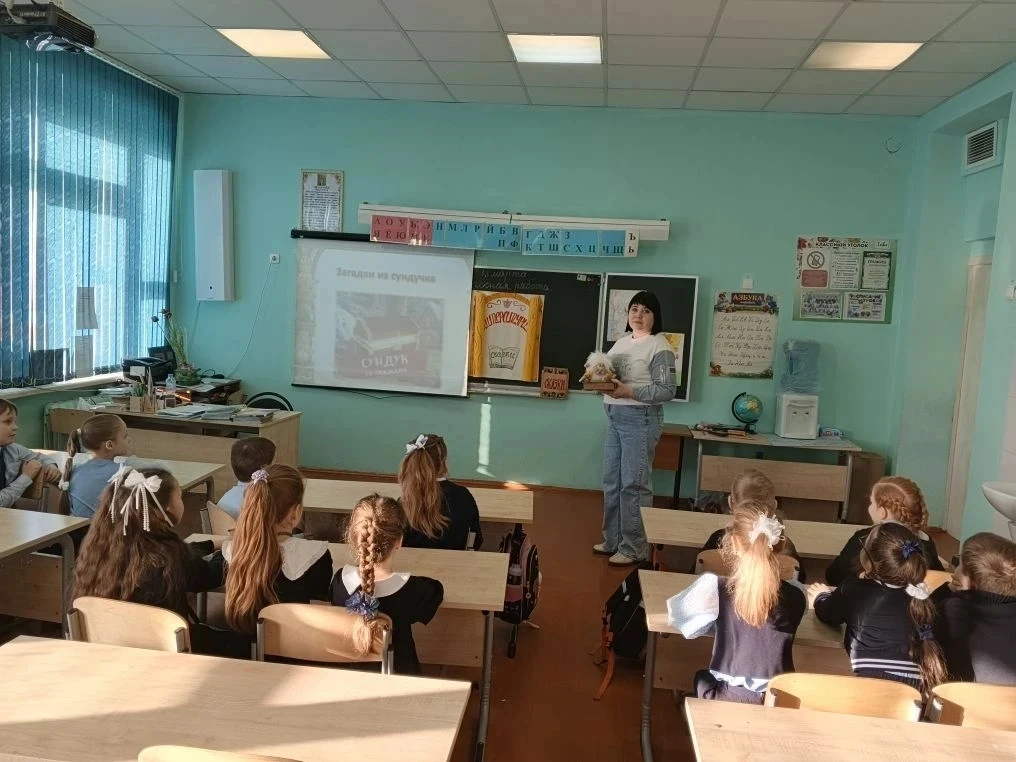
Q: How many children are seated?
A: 12